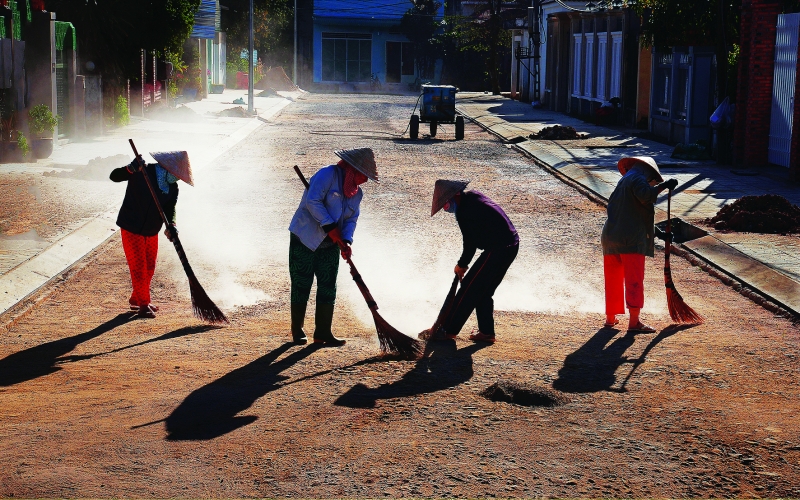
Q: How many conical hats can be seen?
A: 4